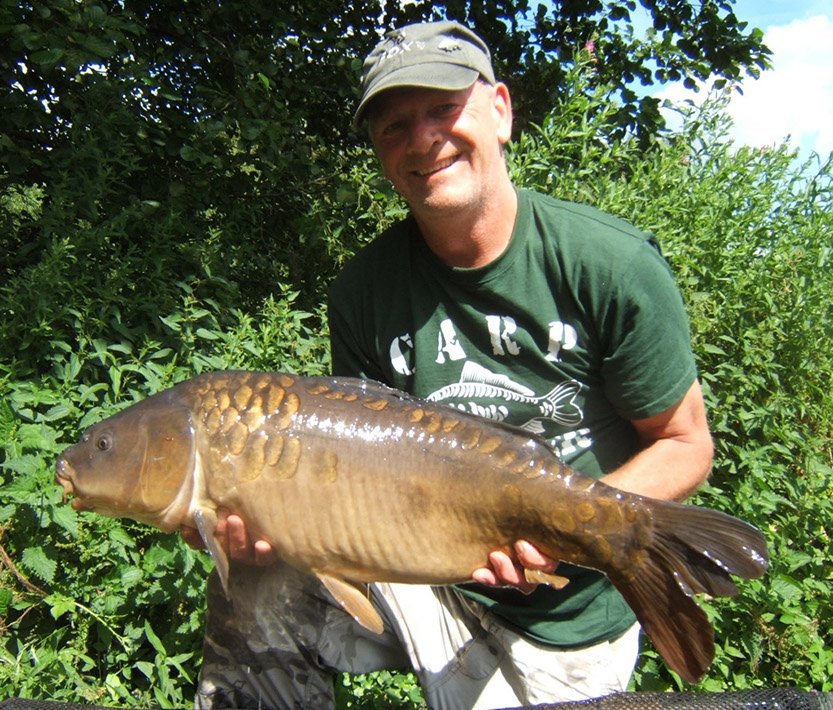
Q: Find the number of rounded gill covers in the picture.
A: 1